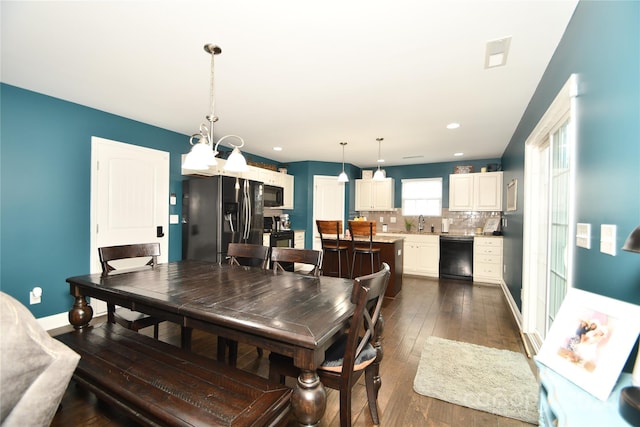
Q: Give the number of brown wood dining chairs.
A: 4